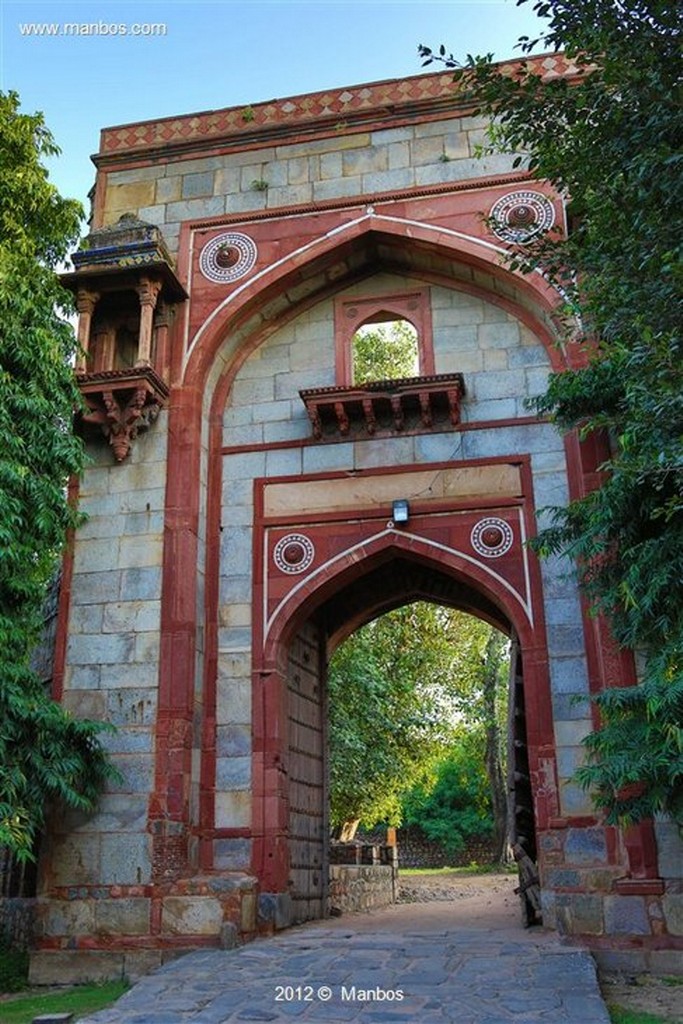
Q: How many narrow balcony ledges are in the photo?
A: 2